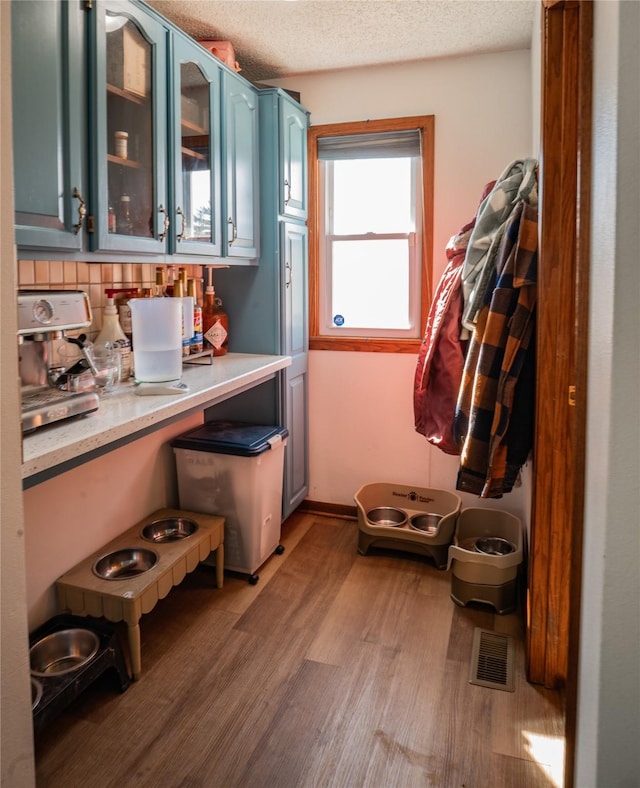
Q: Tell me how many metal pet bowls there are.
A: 7